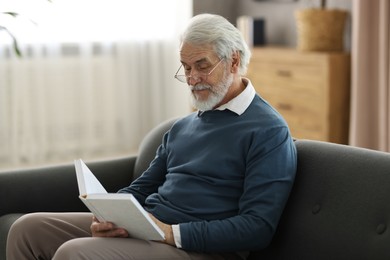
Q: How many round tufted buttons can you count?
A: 2